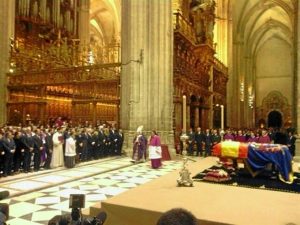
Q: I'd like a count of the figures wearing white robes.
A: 2